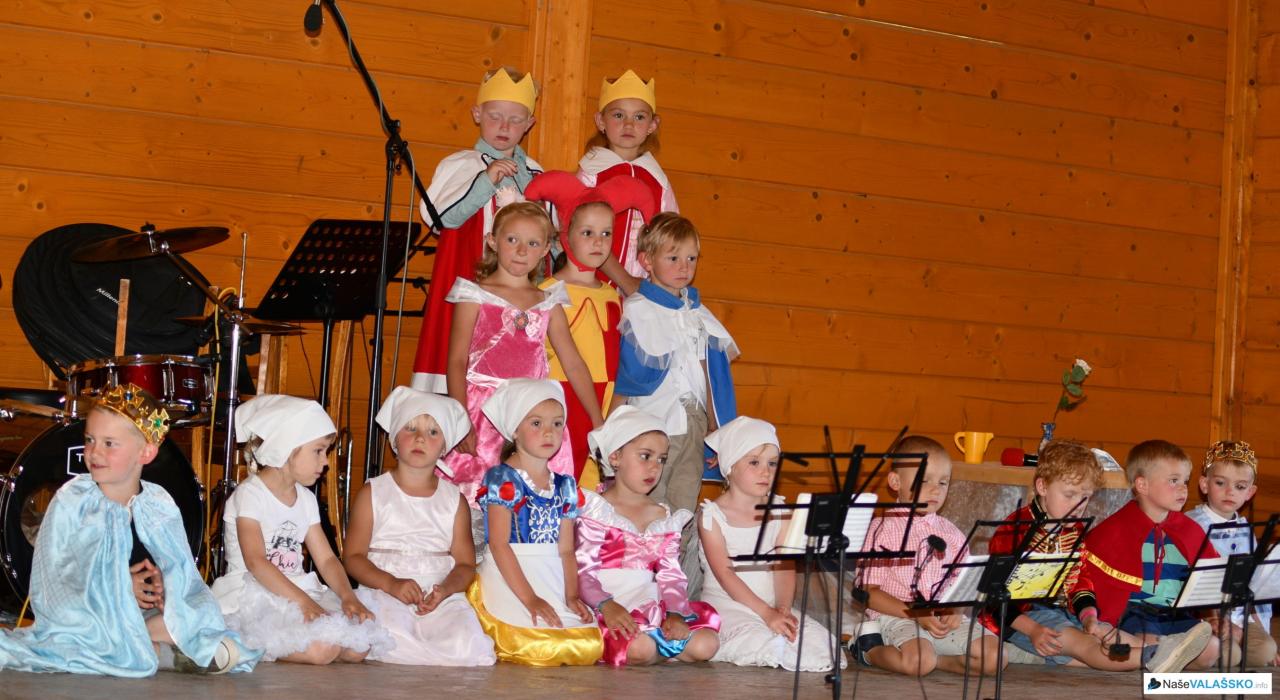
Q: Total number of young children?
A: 15